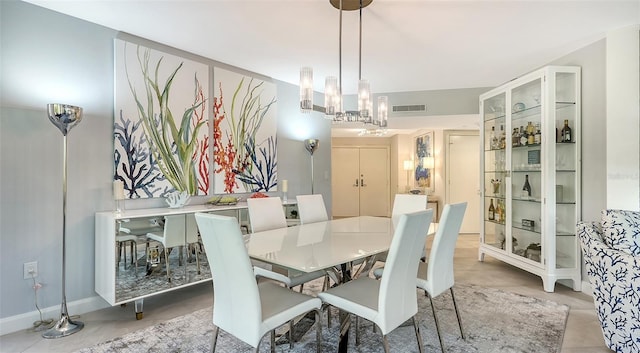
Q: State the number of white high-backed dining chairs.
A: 6